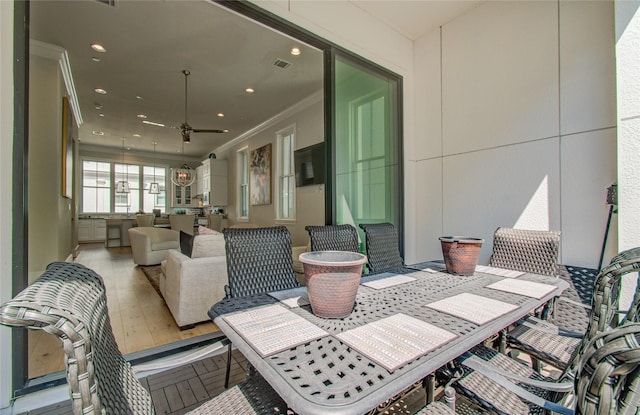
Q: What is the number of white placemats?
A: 8